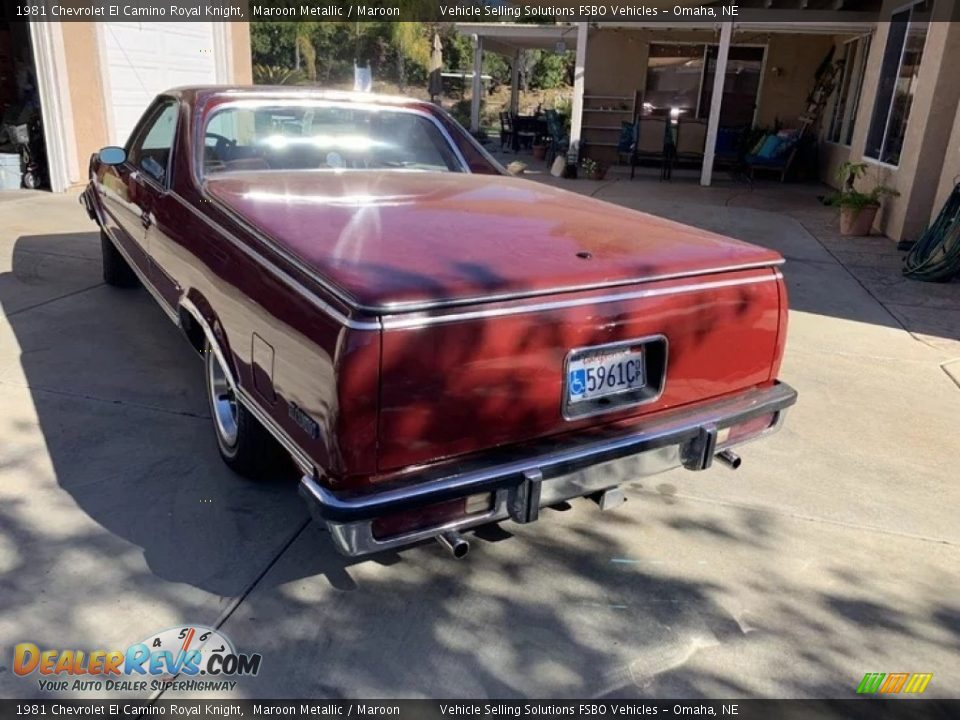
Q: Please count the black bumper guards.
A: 2